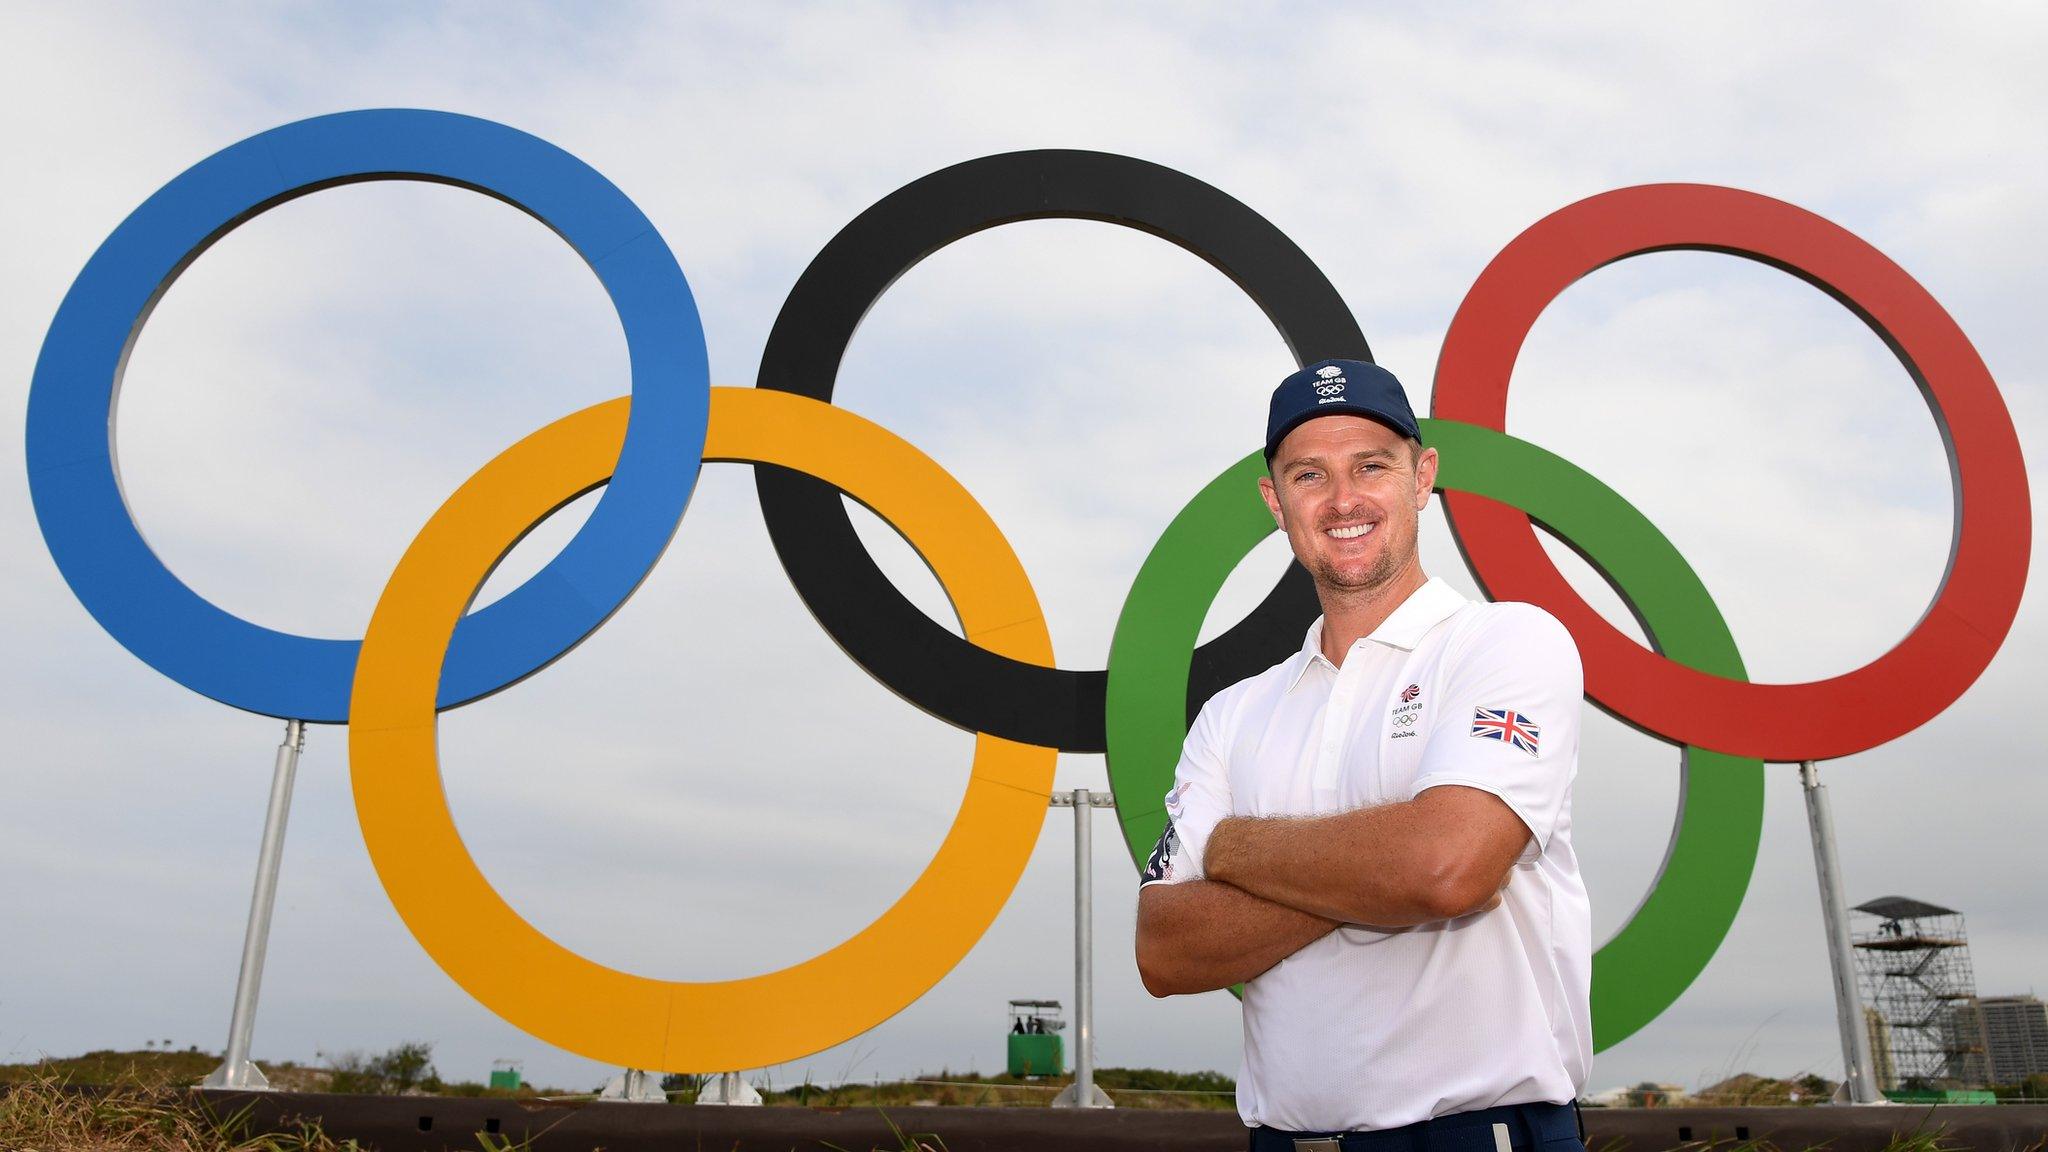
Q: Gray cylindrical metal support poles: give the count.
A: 3